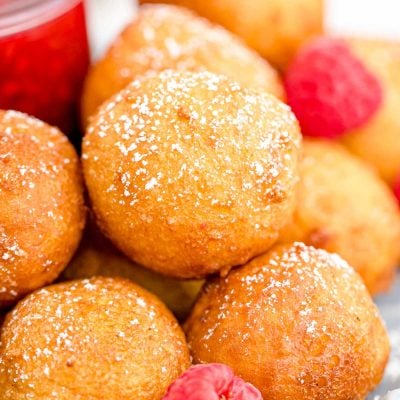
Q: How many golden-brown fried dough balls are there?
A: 9